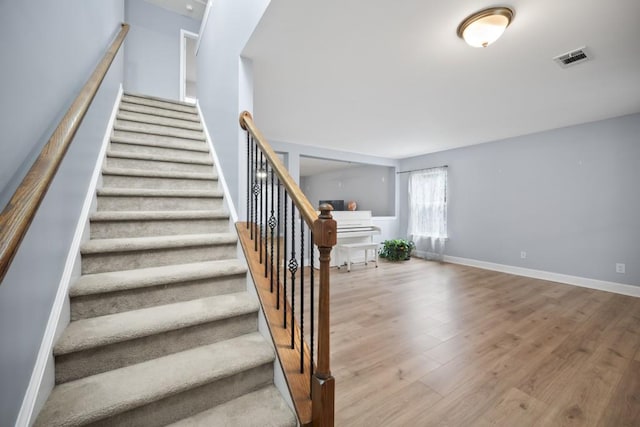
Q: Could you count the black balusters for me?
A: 11